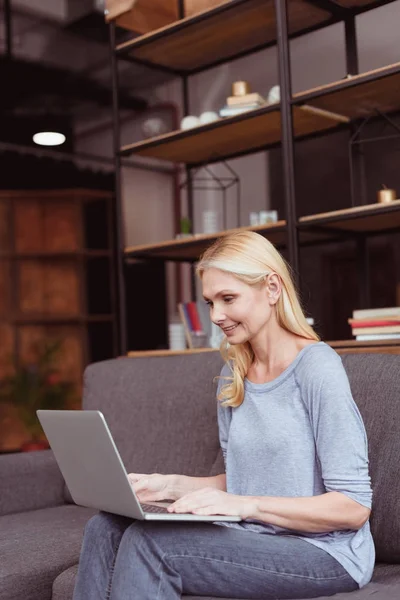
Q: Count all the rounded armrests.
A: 1